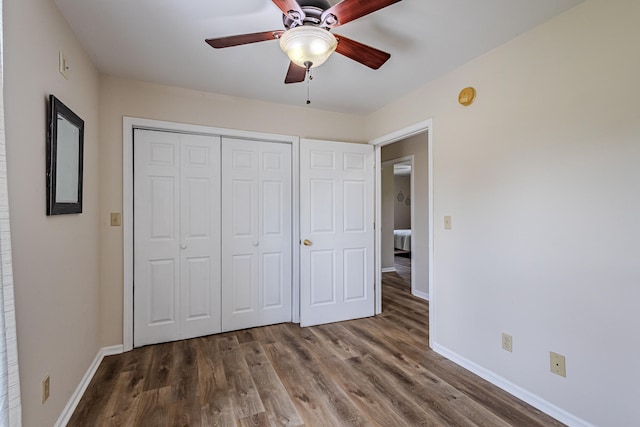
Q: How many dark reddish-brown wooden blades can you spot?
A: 5